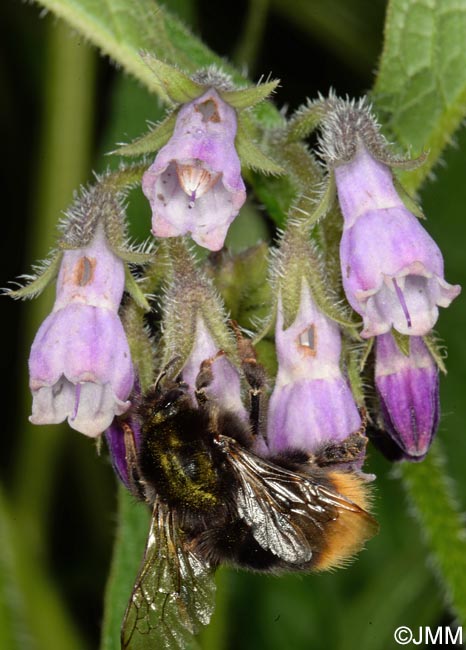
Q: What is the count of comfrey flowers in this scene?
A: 7